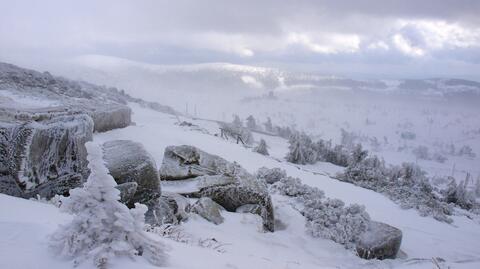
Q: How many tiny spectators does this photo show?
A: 0